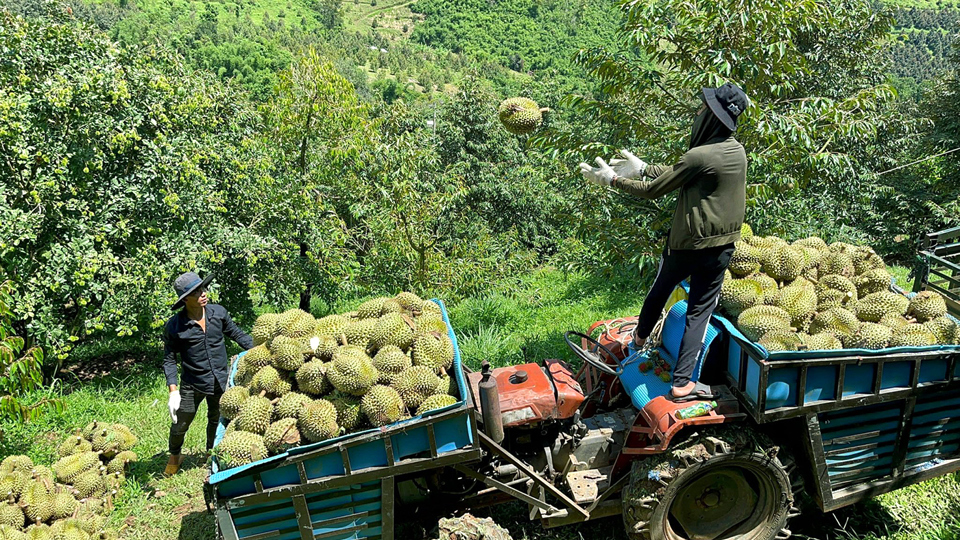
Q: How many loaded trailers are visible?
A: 2